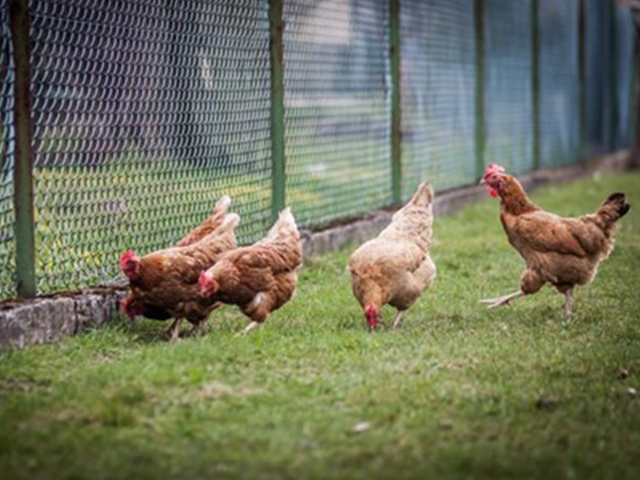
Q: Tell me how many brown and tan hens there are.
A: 5